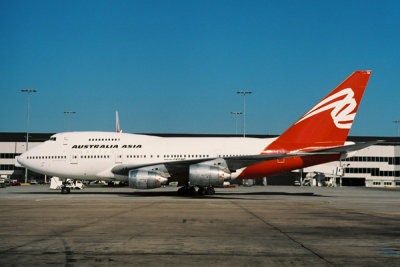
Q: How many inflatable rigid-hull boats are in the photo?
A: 0